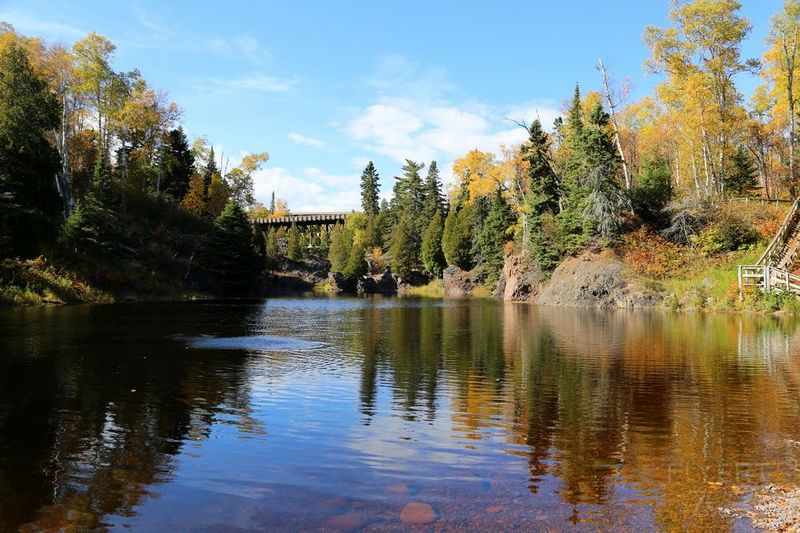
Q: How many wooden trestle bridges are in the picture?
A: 1